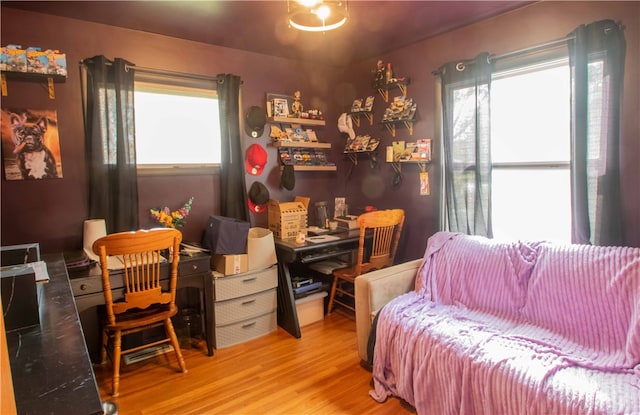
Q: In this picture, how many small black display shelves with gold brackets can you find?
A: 6